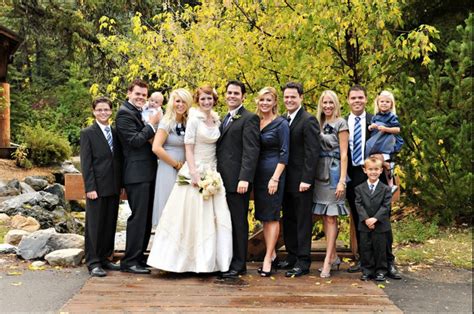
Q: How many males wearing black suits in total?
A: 6